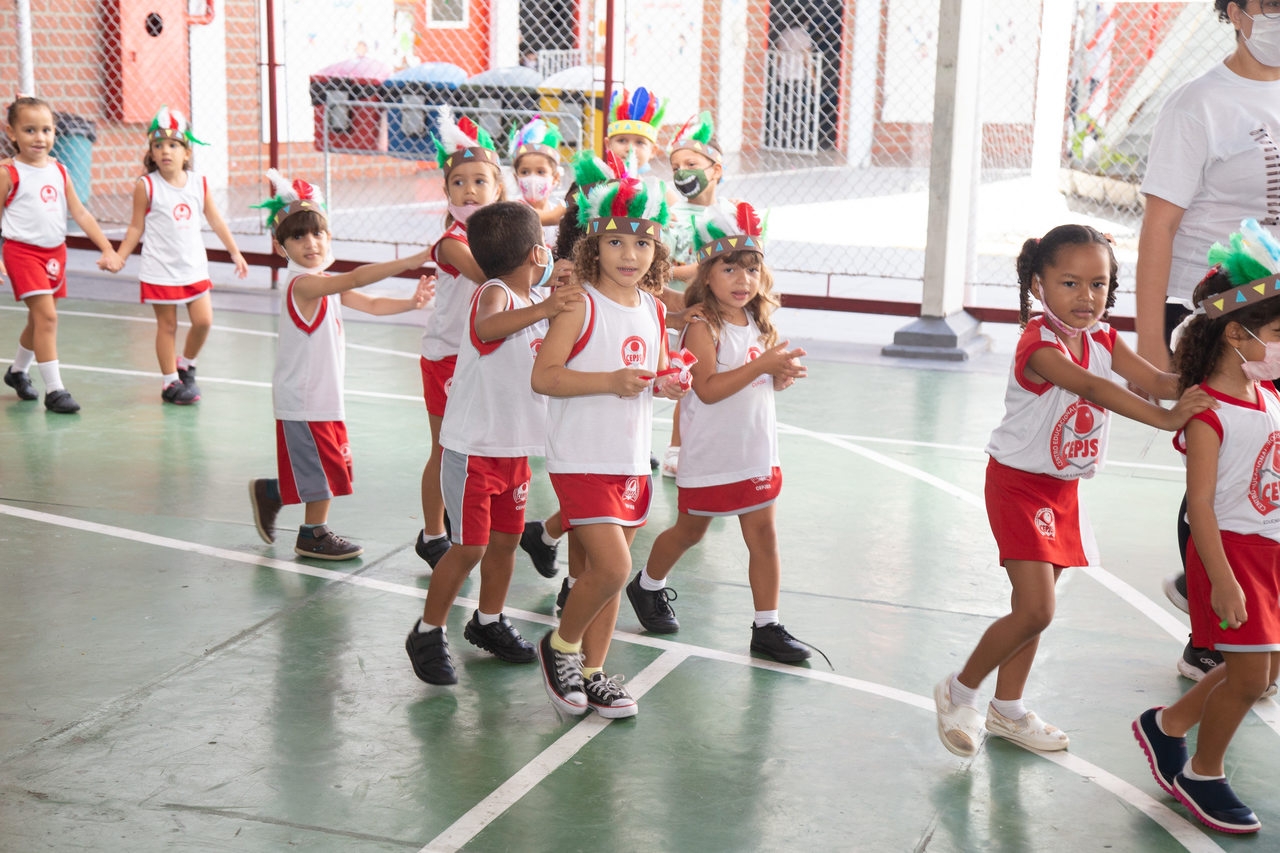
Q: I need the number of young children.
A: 13